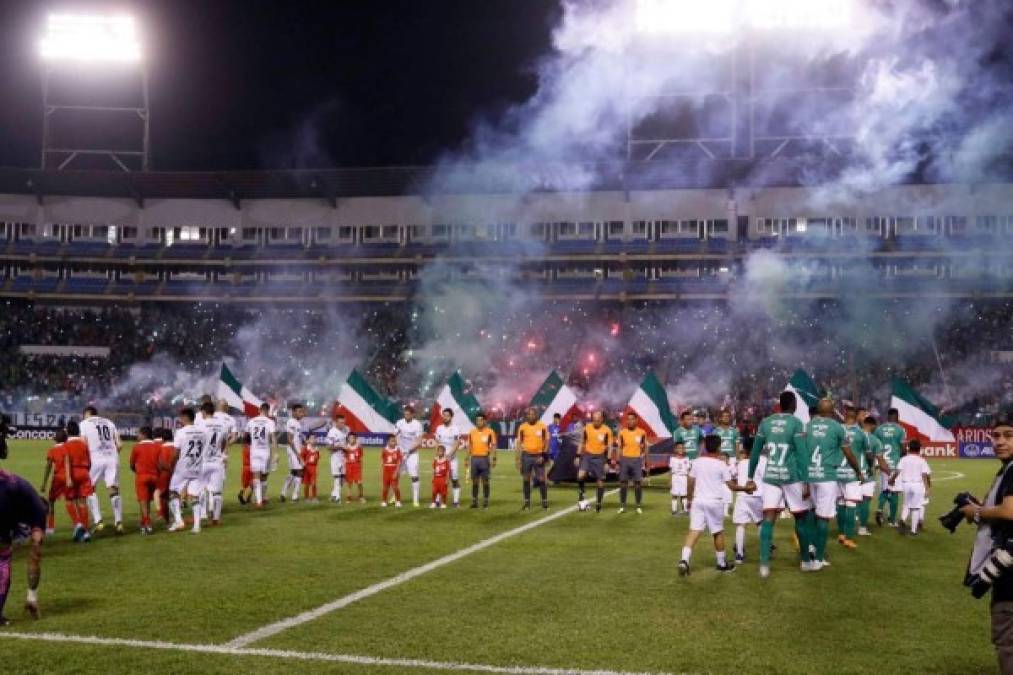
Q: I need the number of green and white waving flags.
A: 7